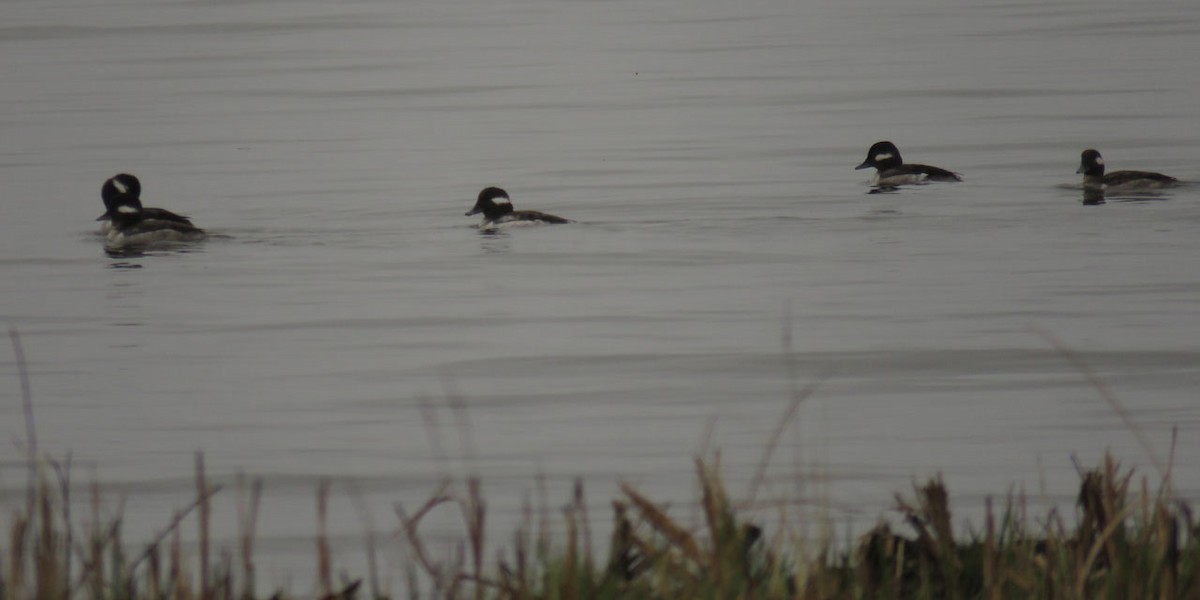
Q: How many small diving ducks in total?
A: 5